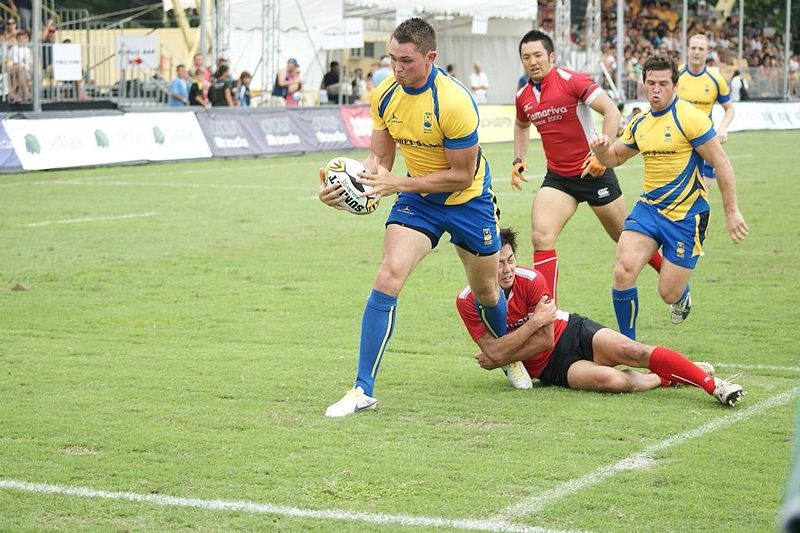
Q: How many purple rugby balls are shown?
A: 0